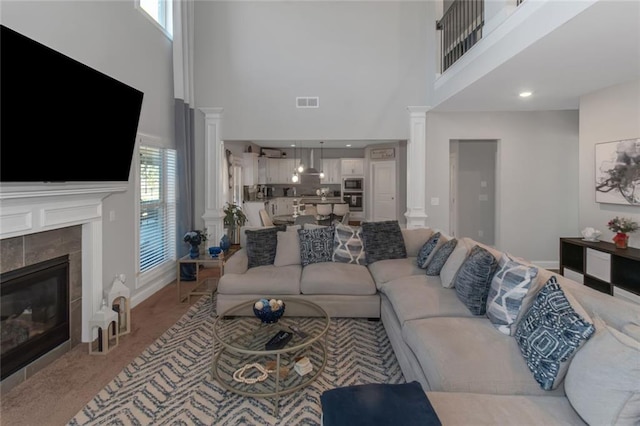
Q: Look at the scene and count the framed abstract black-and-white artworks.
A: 1